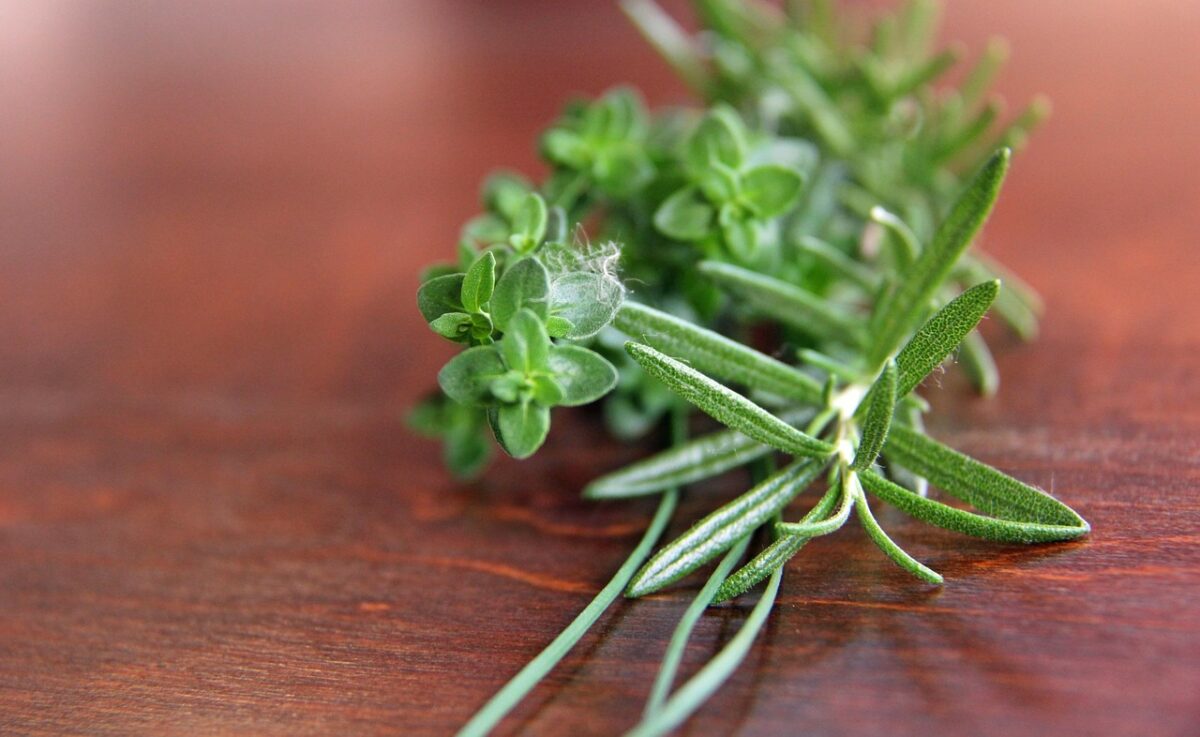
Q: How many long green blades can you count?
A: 3